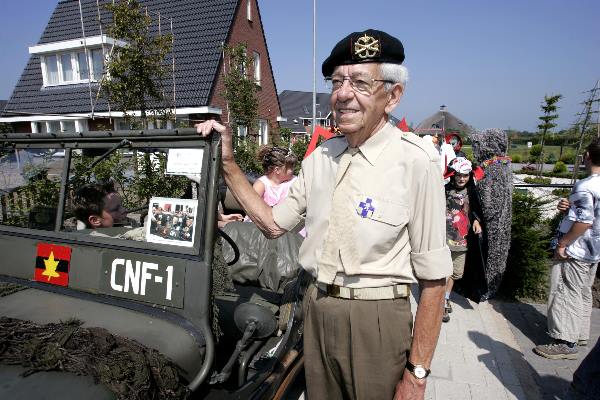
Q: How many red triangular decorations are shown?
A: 2